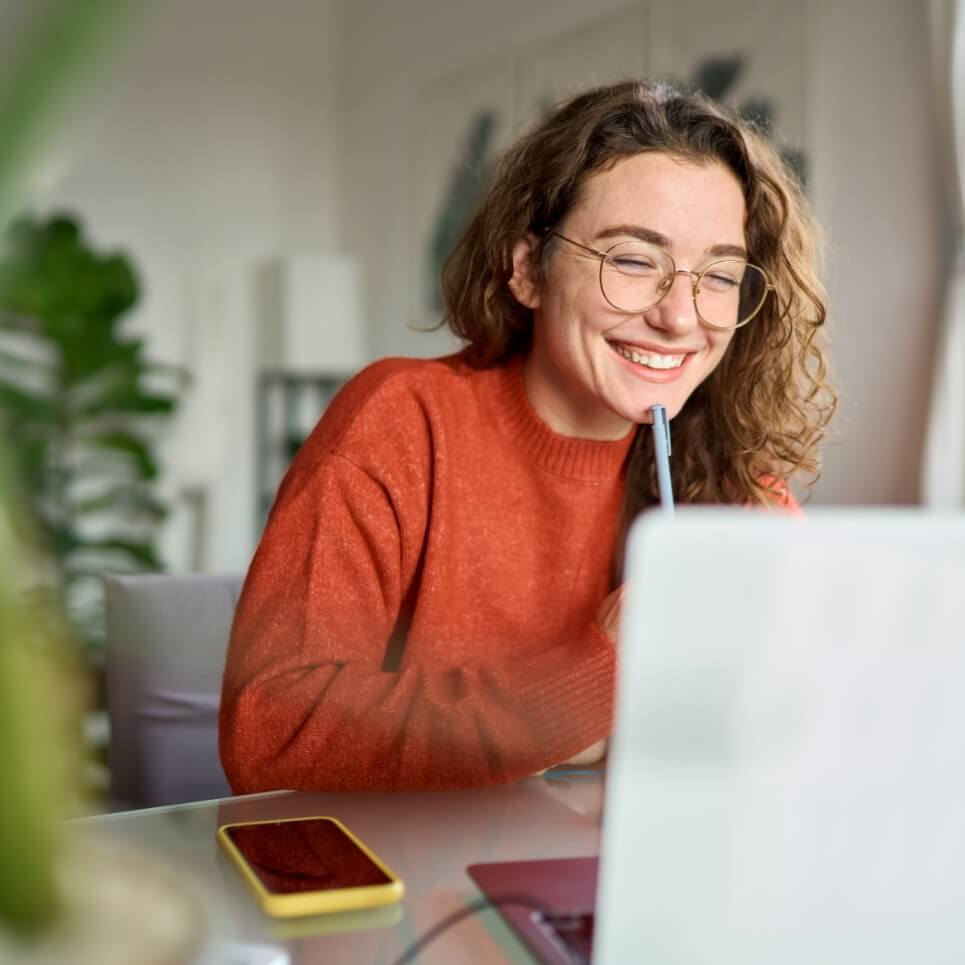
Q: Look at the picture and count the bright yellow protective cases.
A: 1